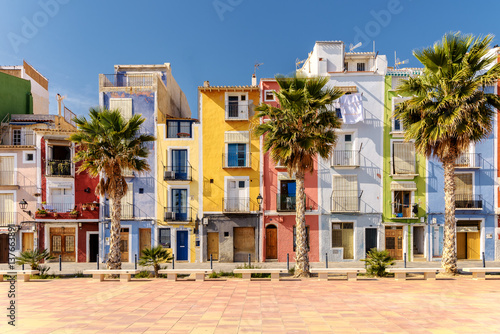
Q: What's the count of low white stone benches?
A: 7